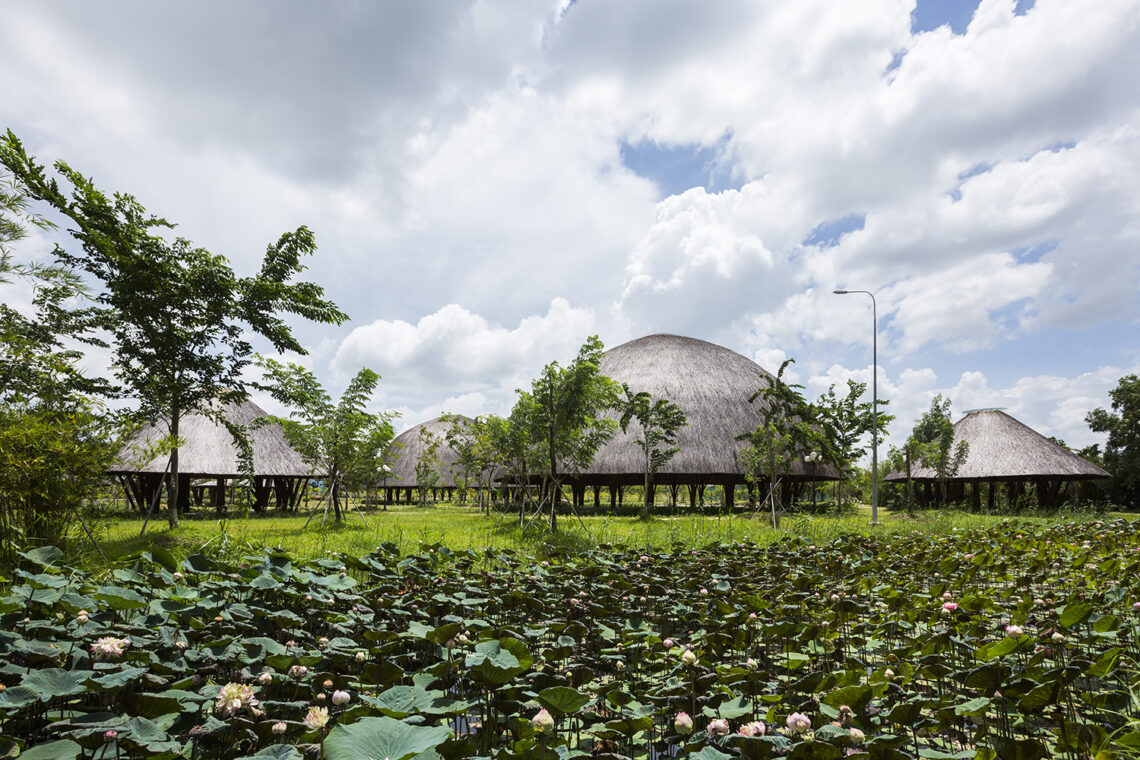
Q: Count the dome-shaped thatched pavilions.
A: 4